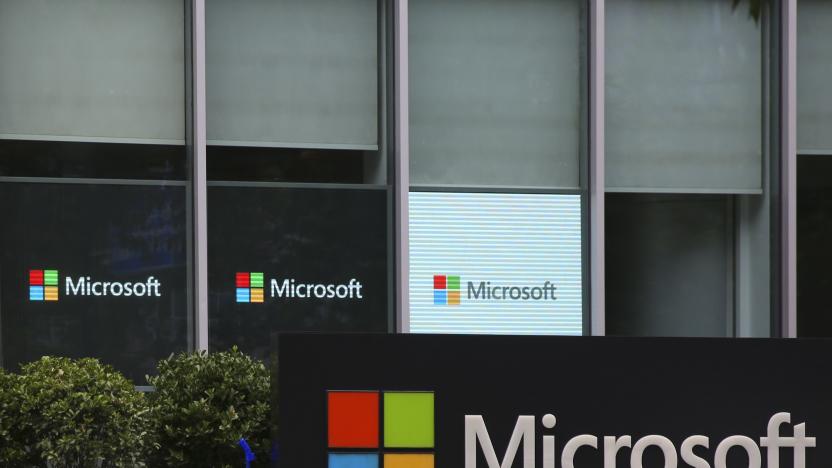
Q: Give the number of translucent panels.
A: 5